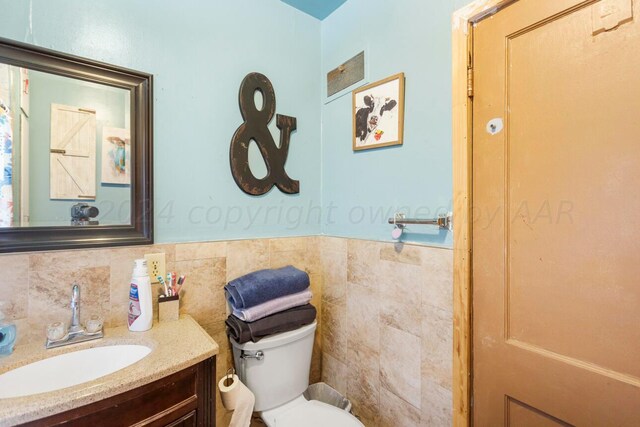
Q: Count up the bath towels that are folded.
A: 3